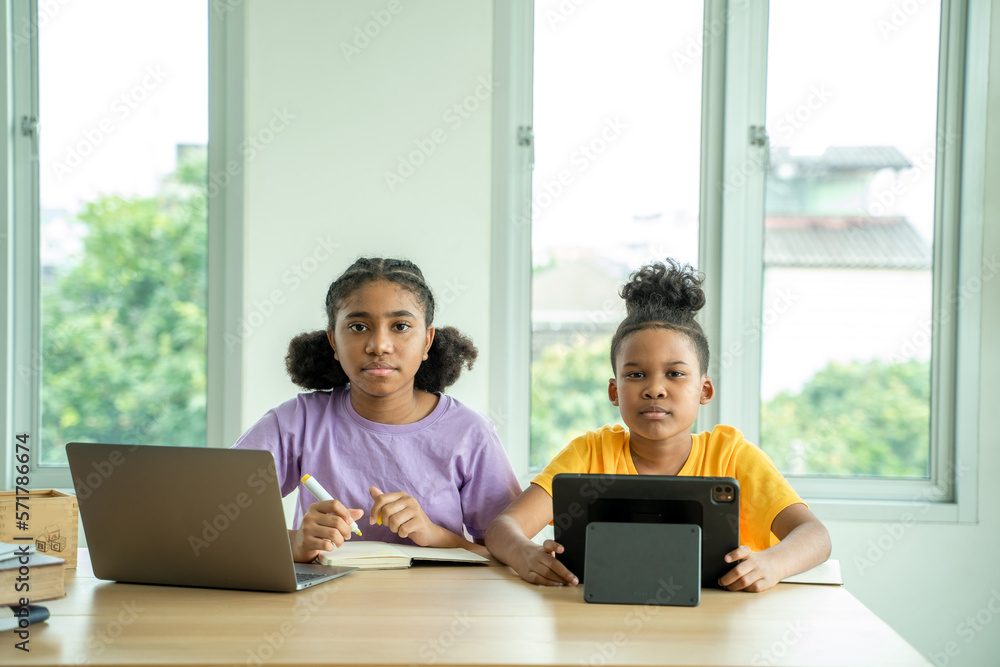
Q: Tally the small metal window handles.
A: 3